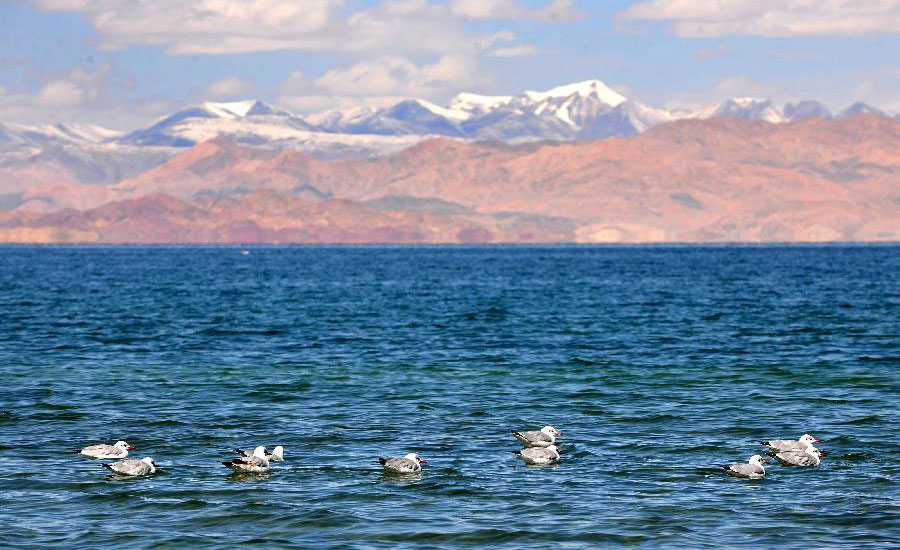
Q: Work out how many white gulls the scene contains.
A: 10